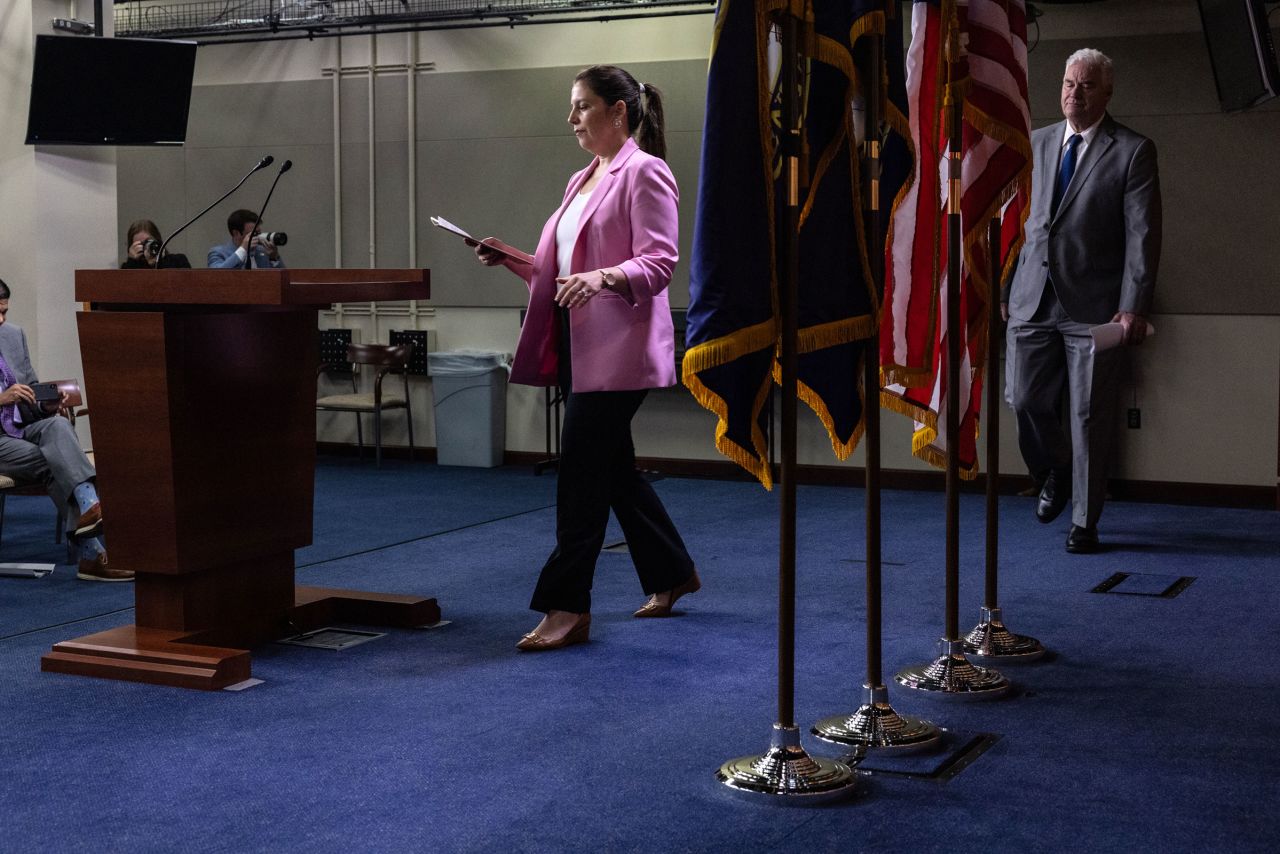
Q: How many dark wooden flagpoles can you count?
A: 4